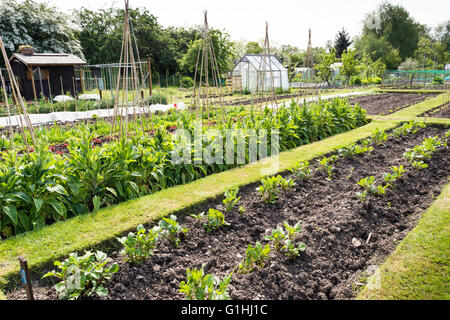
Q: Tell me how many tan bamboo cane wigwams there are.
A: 5